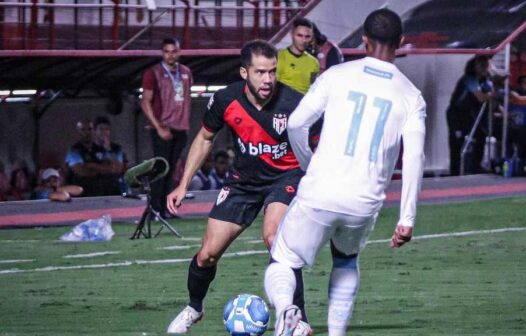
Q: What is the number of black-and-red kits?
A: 1